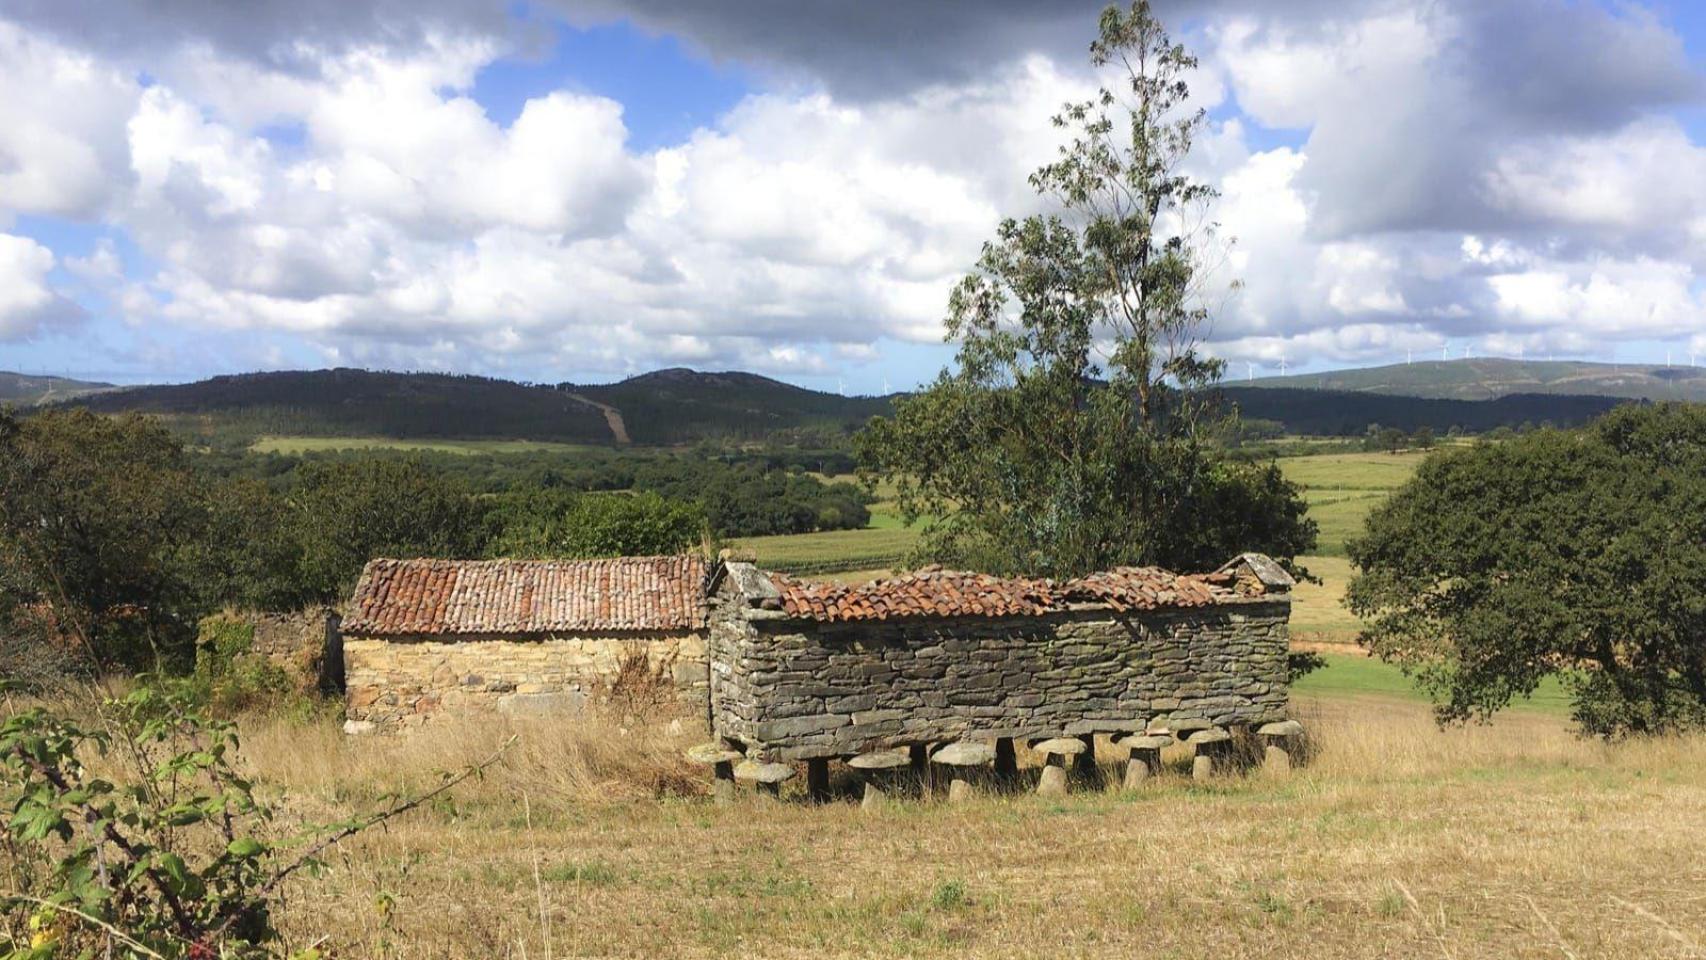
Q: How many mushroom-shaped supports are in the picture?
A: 8